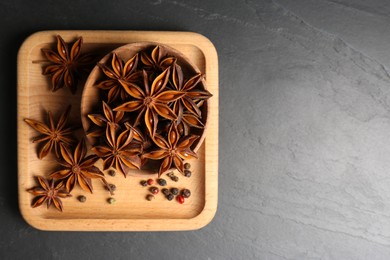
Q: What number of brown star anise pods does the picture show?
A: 11